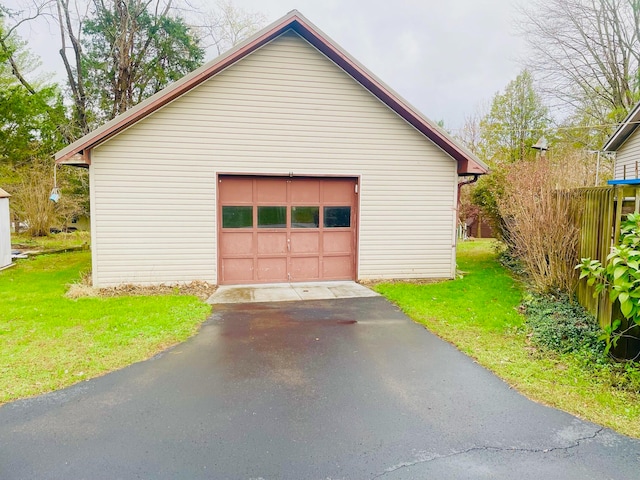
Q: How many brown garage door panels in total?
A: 12